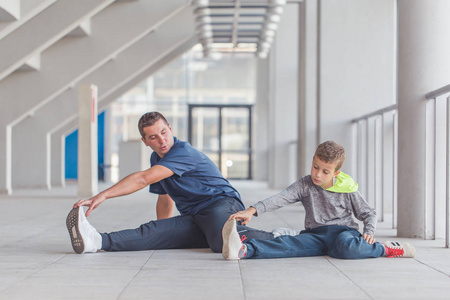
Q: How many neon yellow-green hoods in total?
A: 1